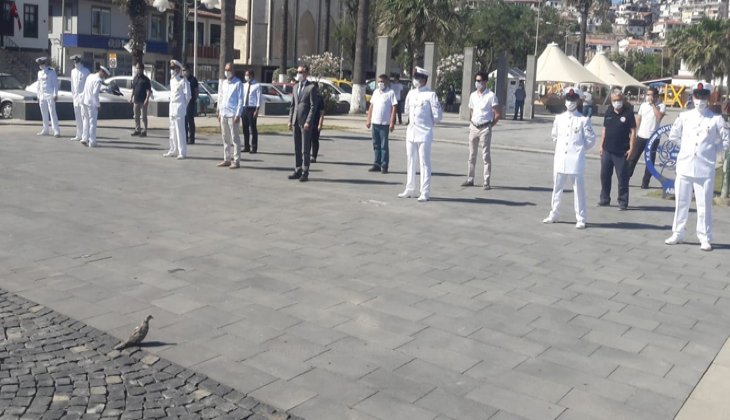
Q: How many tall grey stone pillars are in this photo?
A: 5